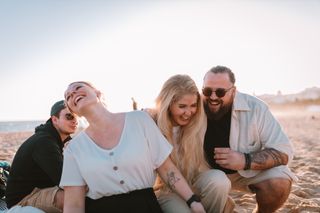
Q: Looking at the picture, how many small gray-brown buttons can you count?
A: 3